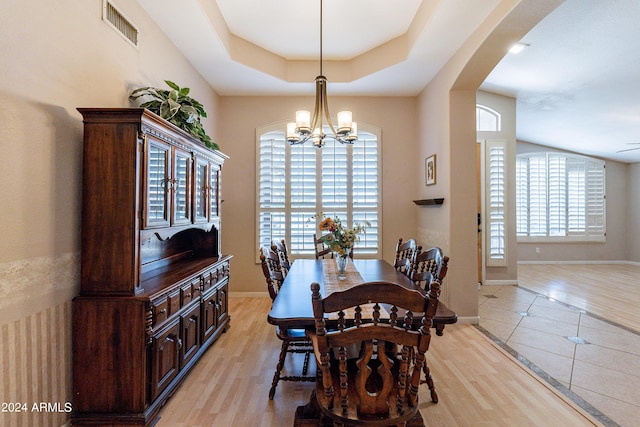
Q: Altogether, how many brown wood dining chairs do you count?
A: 6